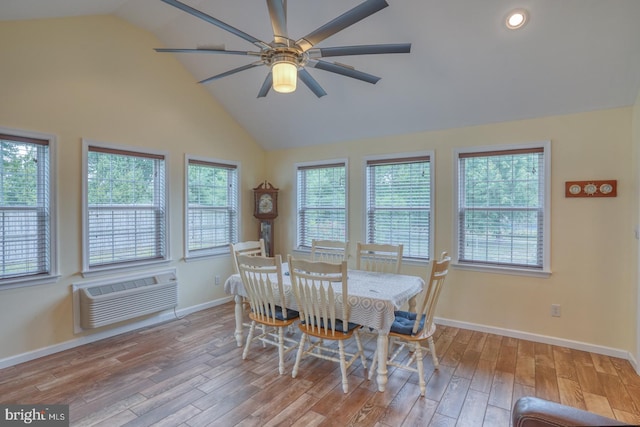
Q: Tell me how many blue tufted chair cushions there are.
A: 3